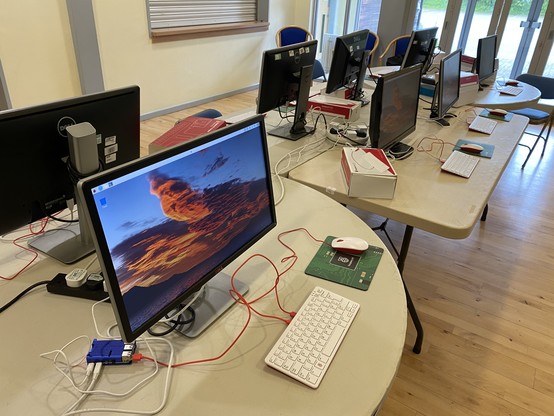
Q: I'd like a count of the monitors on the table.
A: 8